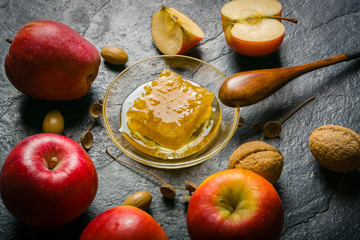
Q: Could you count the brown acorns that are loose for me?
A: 3